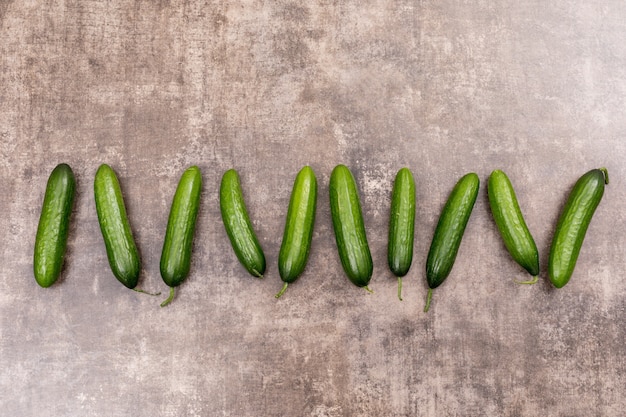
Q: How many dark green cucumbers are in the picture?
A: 10